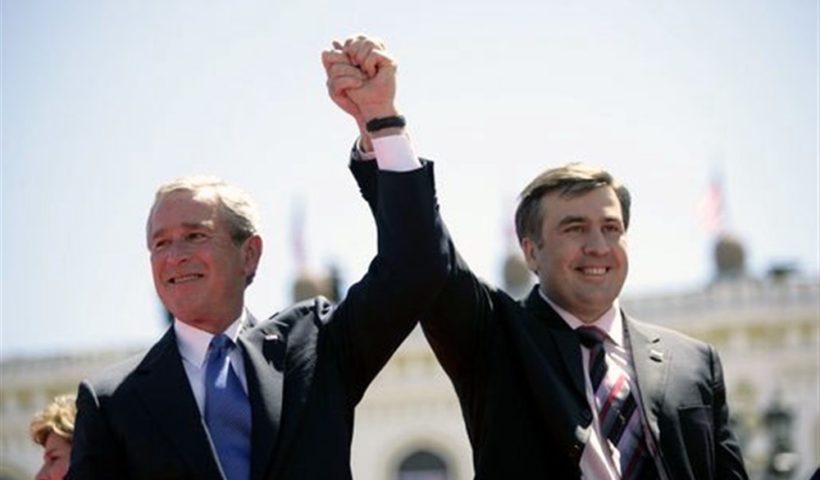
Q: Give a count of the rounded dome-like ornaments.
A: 3